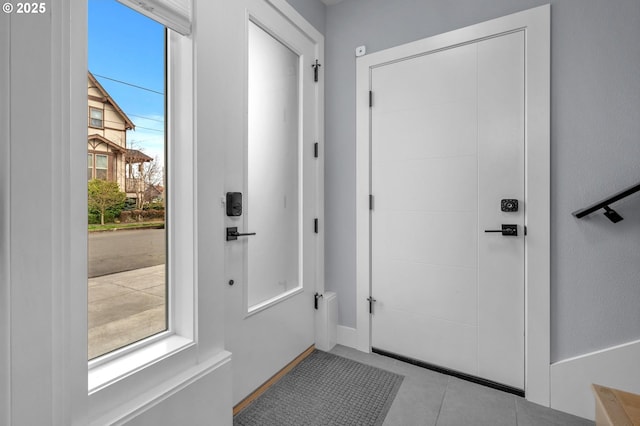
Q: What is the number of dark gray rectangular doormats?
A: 1